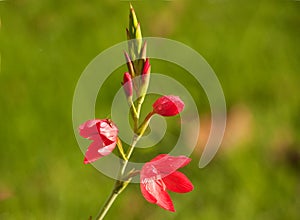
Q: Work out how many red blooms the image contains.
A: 3